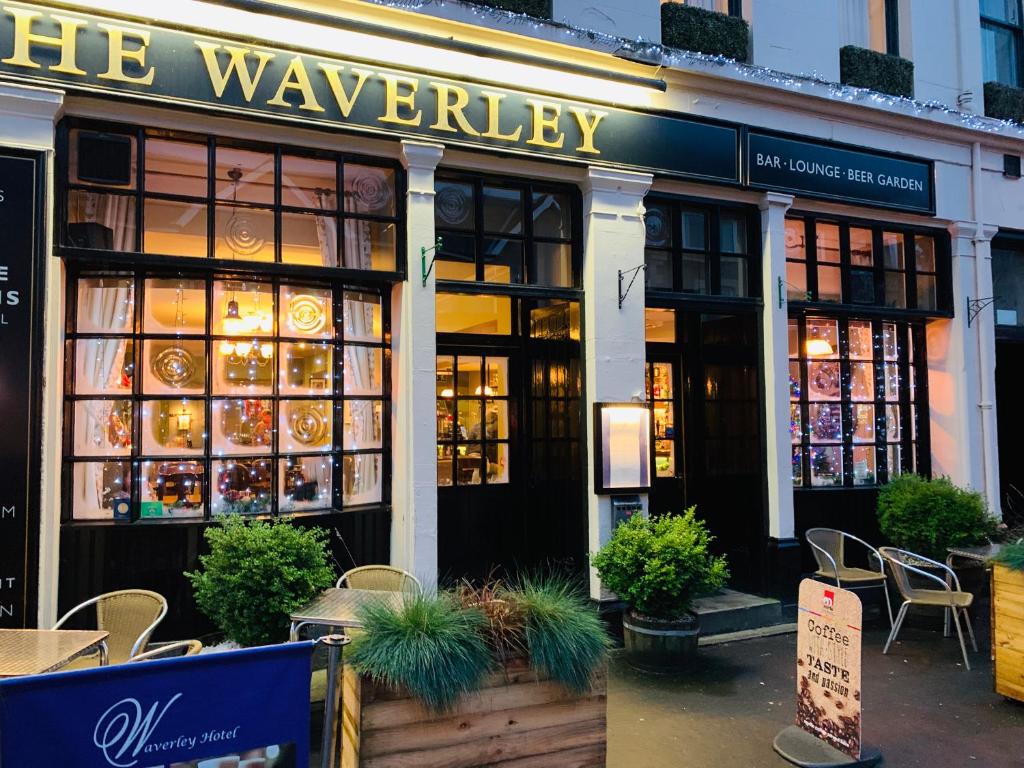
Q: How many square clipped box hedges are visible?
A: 4